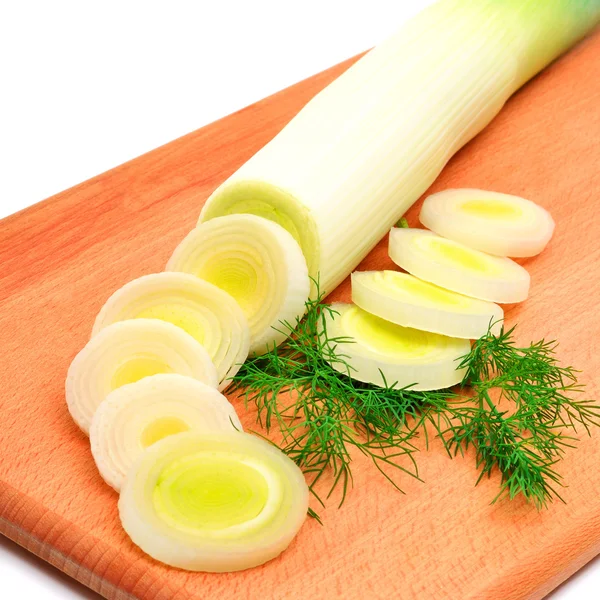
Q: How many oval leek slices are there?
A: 9